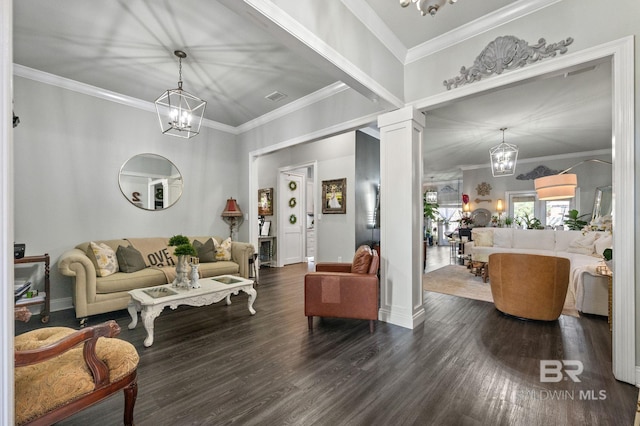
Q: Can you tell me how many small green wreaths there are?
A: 3